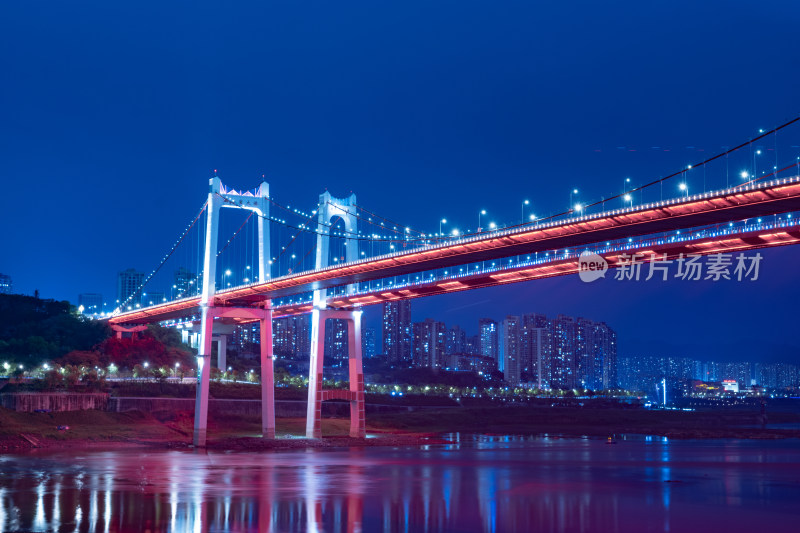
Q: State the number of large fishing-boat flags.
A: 0